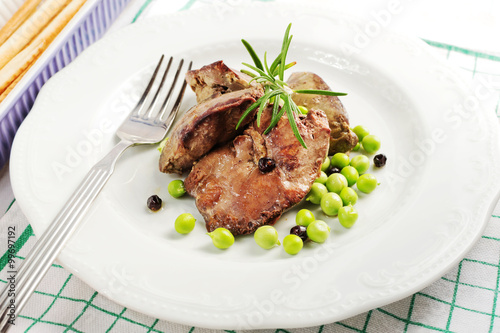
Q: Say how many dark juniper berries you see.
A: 5